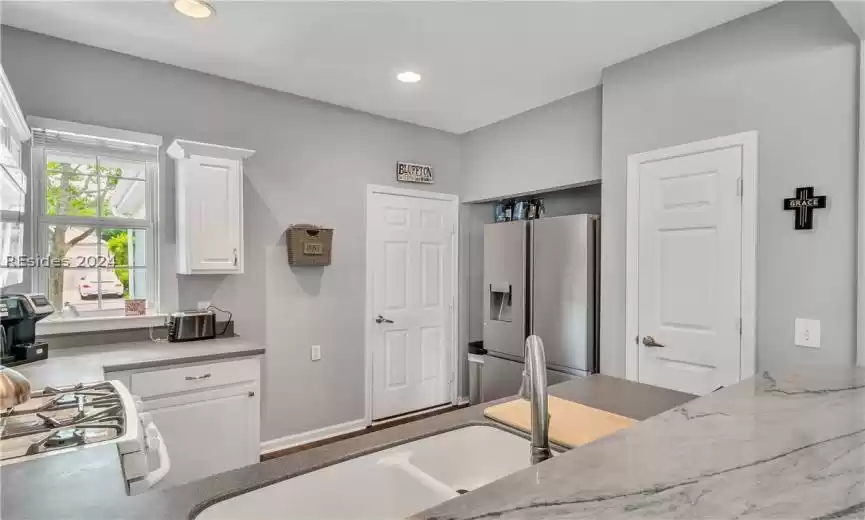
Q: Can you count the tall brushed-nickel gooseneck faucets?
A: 1